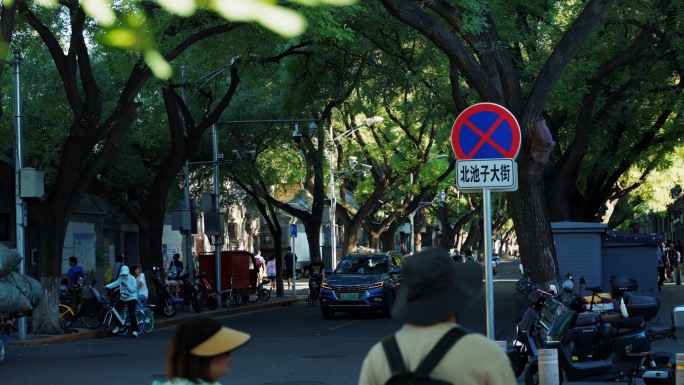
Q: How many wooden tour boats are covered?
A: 0